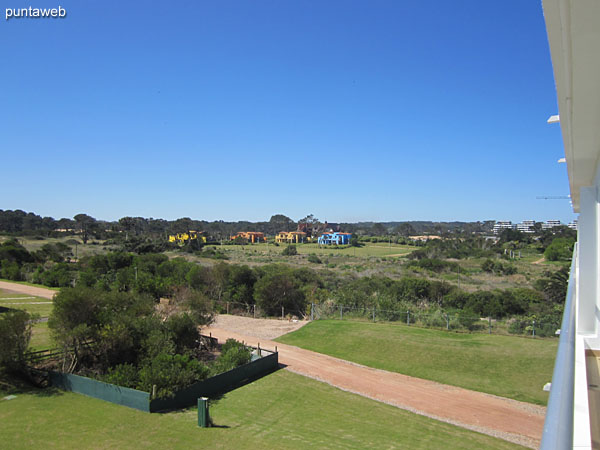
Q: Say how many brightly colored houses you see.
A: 4